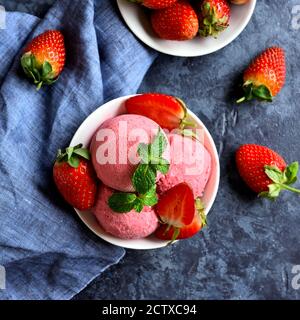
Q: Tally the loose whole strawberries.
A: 3